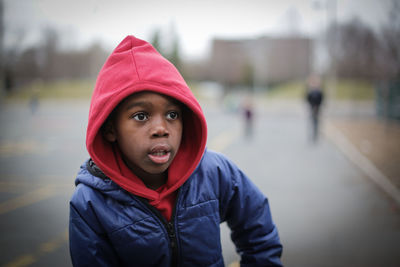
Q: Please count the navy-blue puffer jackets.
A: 1